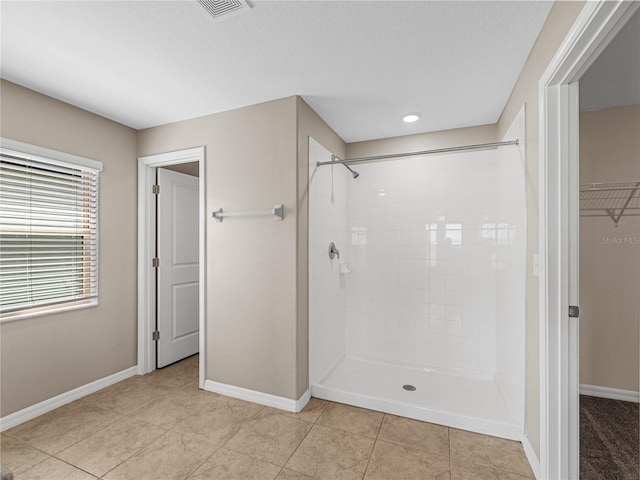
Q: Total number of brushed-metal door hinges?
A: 3